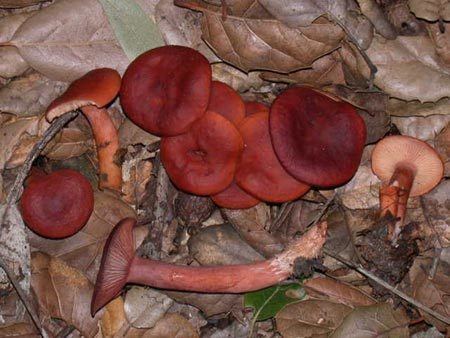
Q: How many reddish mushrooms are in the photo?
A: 11